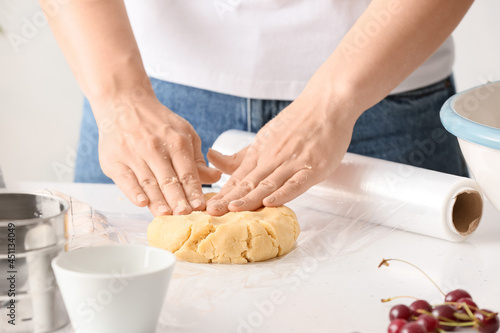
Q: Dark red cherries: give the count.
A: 9